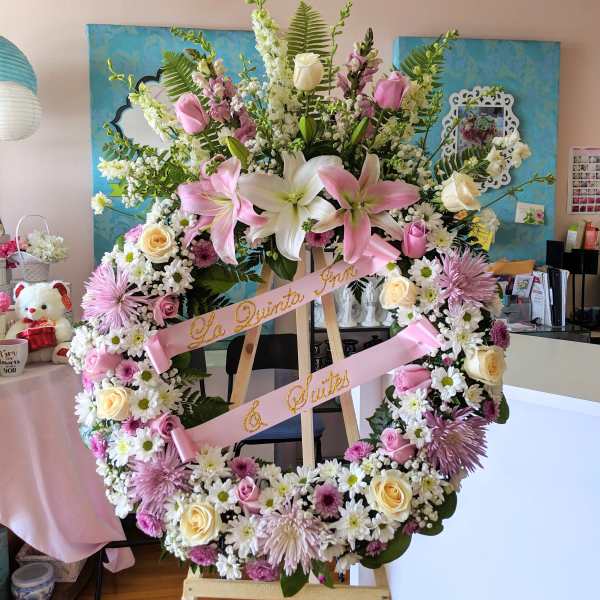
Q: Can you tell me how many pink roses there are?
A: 9